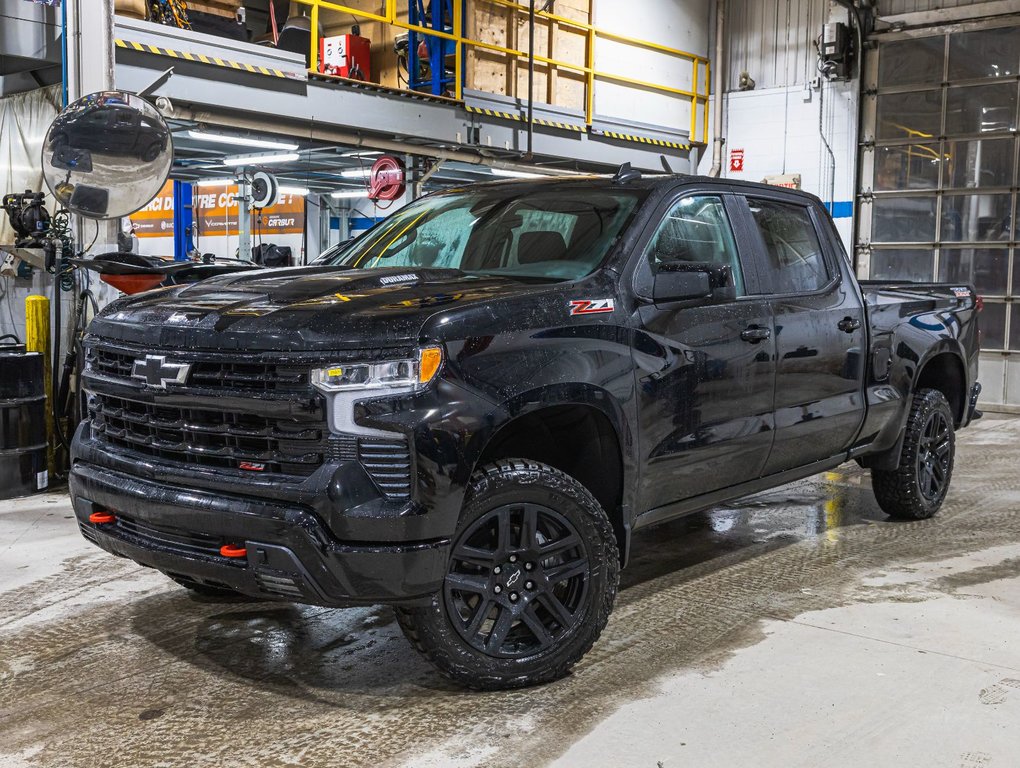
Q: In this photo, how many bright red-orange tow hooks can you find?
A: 2